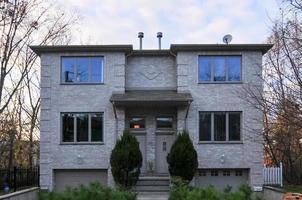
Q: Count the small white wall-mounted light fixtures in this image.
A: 2